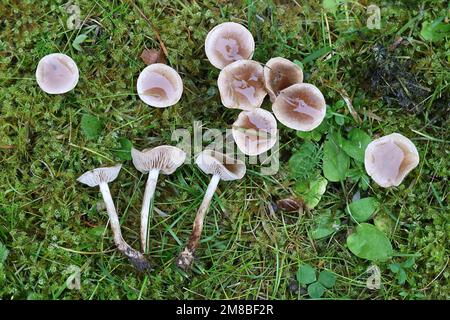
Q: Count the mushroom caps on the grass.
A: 11